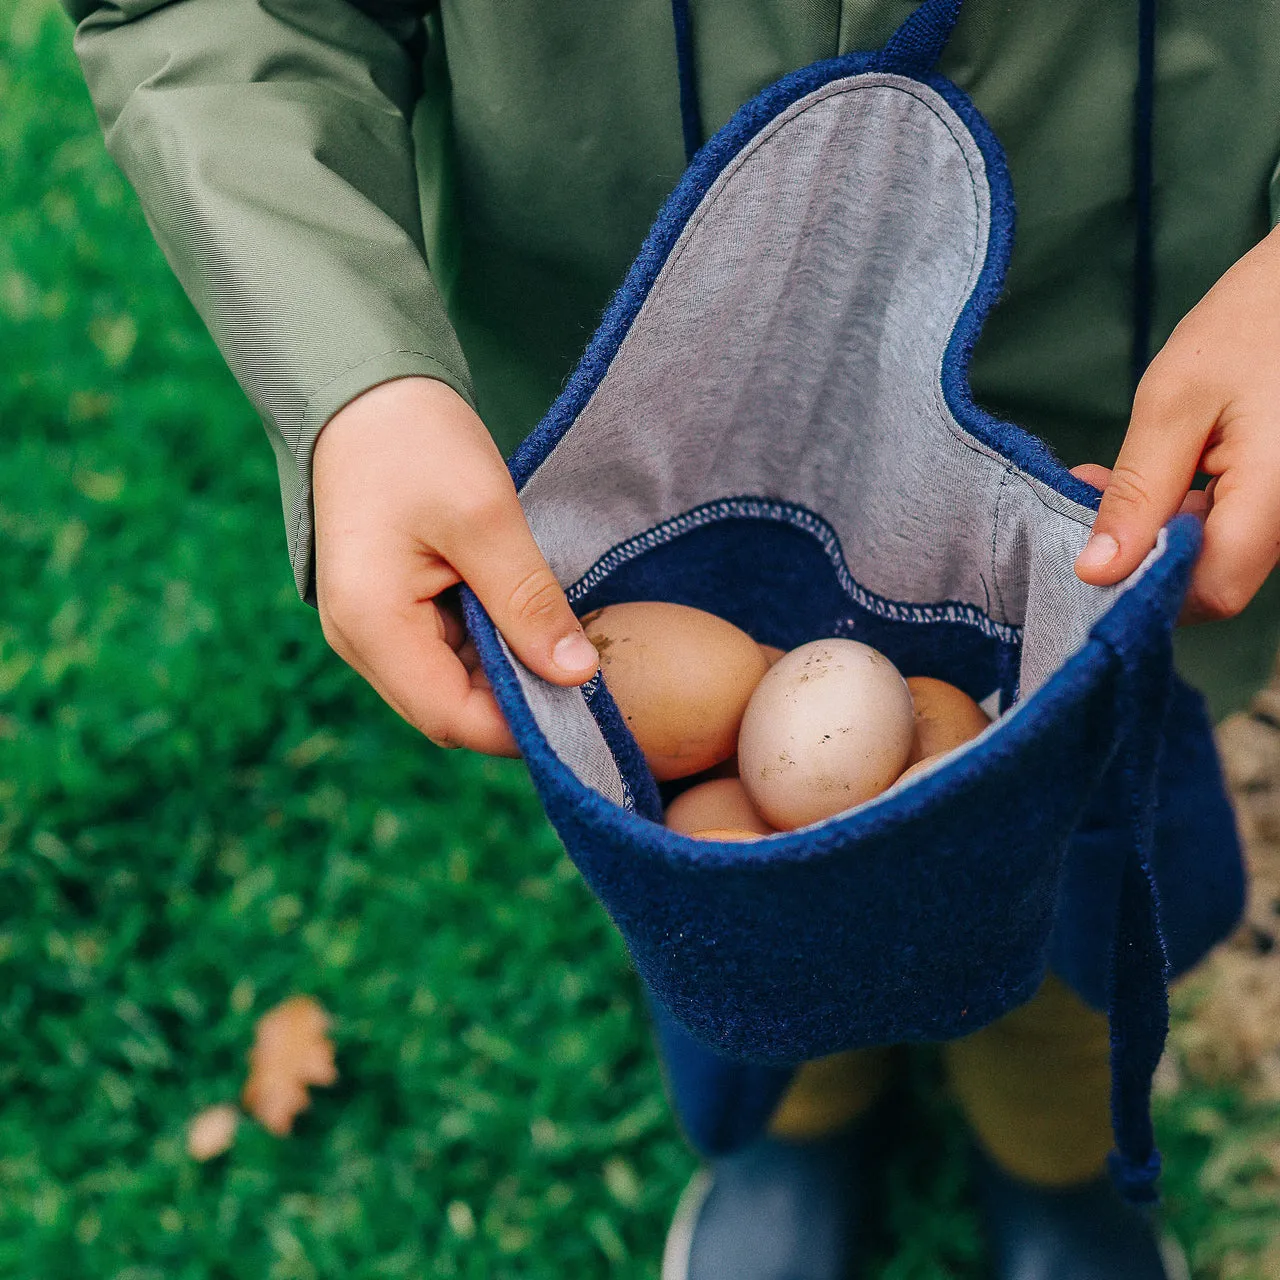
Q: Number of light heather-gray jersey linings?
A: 1